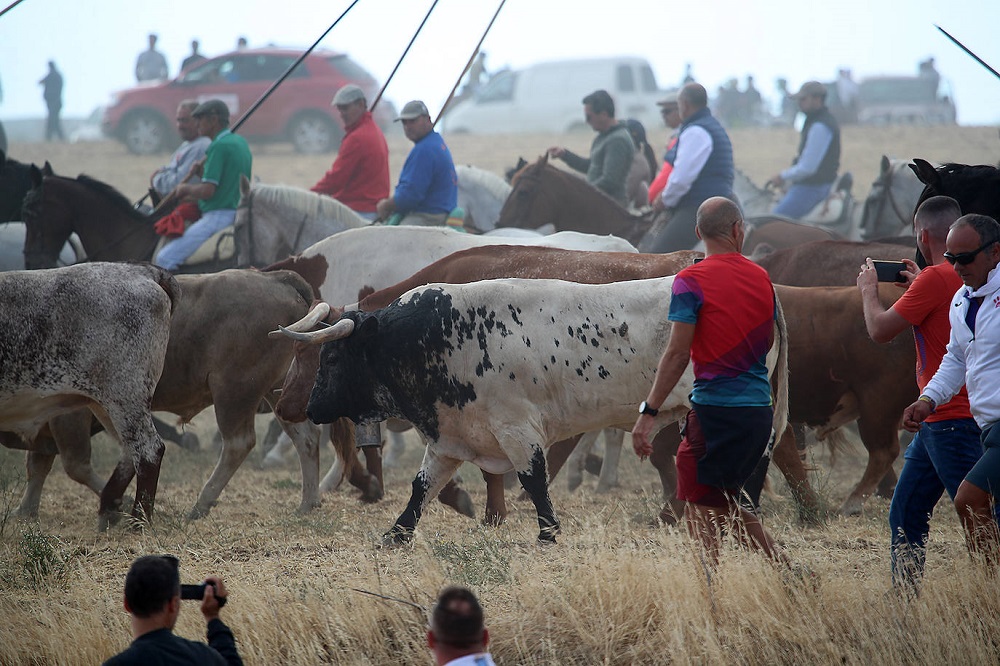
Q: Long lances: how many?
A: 5